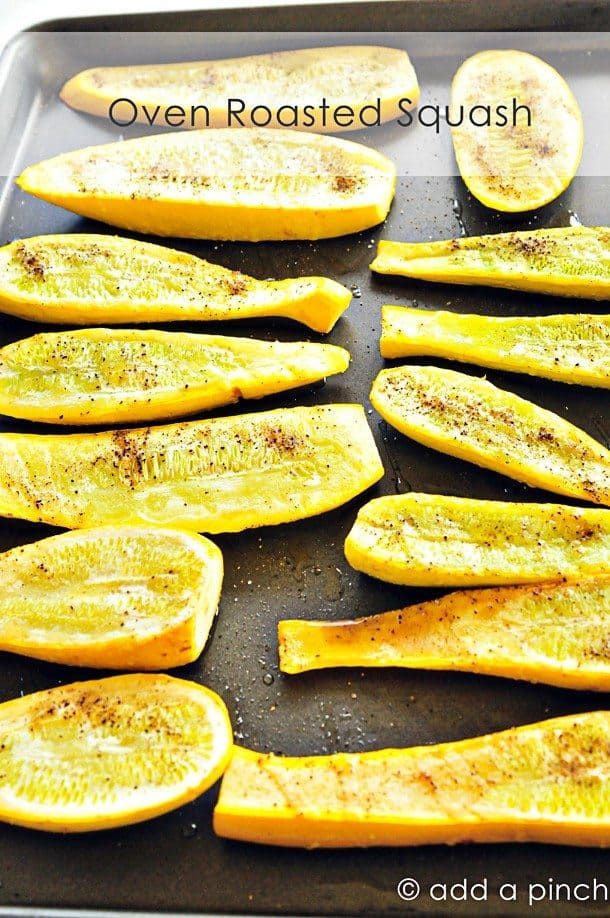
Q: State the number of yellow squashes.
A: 14